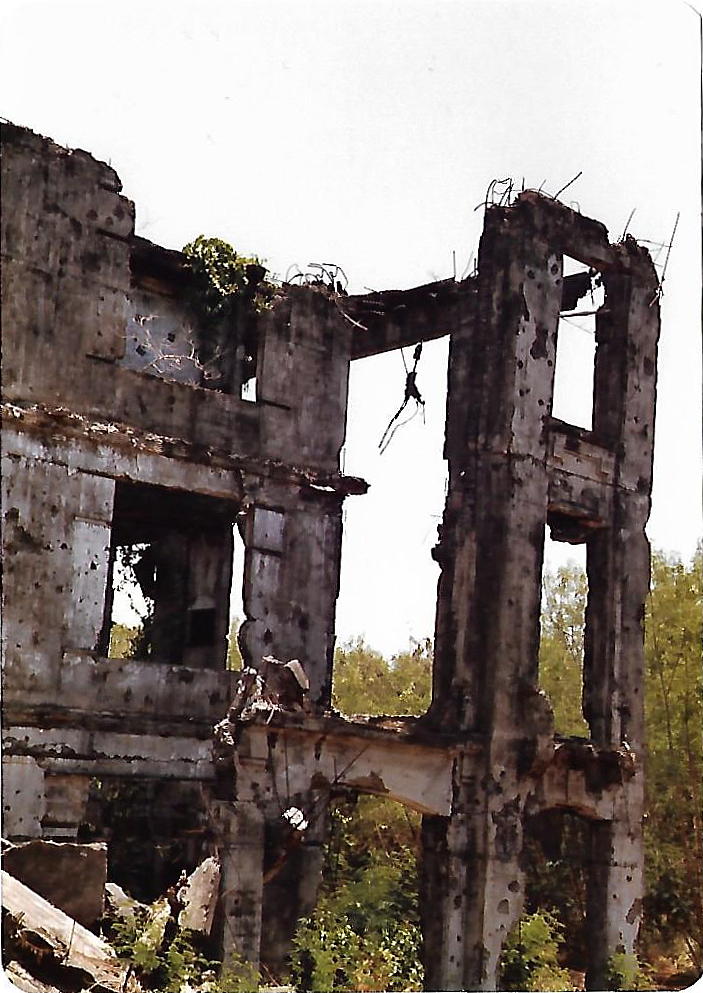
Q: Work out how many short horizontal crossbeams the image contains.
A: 3